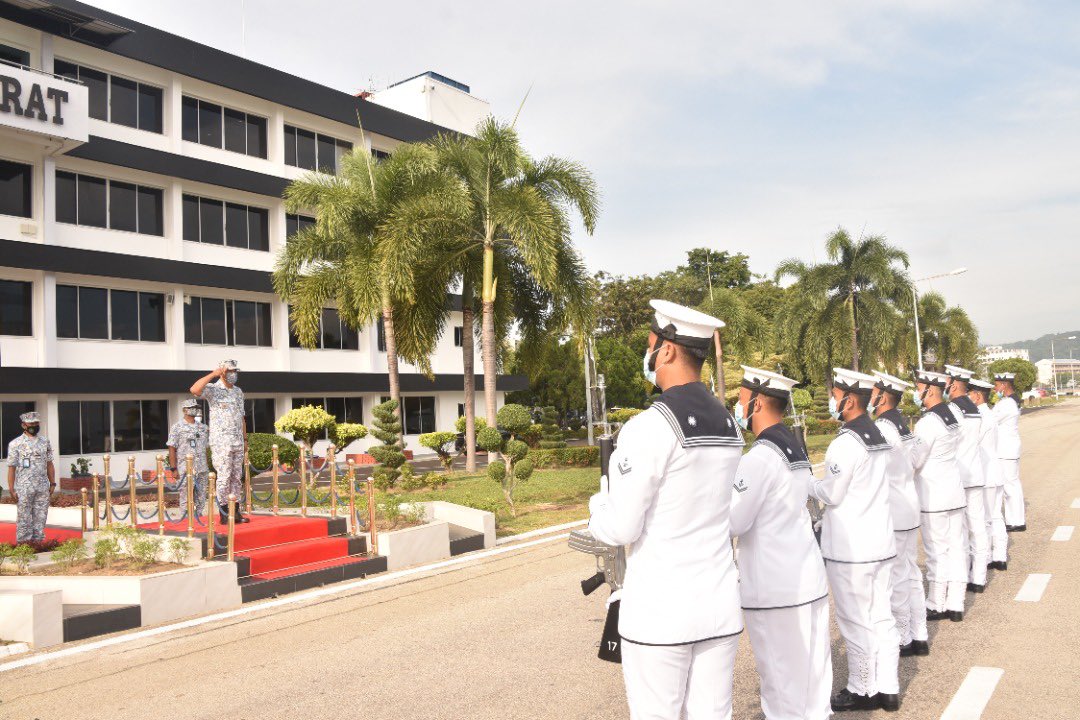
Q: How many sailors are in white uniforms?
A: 8